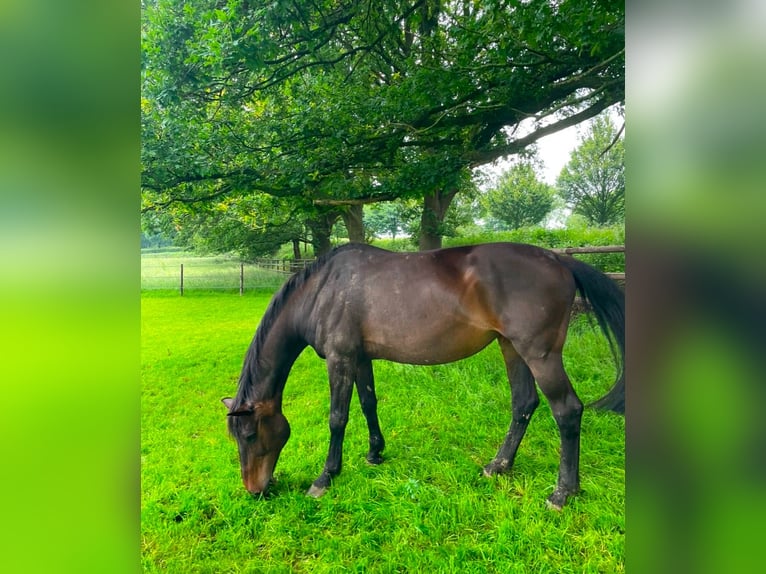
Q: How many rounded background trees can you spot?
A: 2